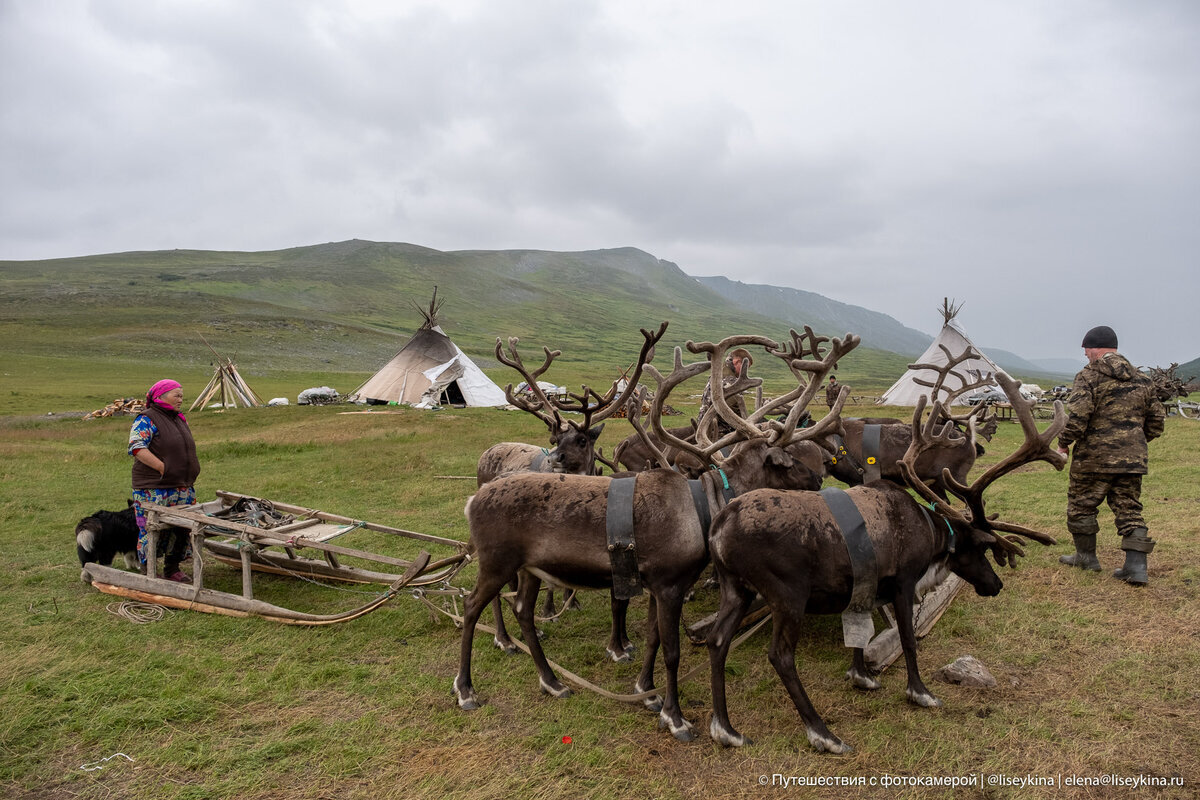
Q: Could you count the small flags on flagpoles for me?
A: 0